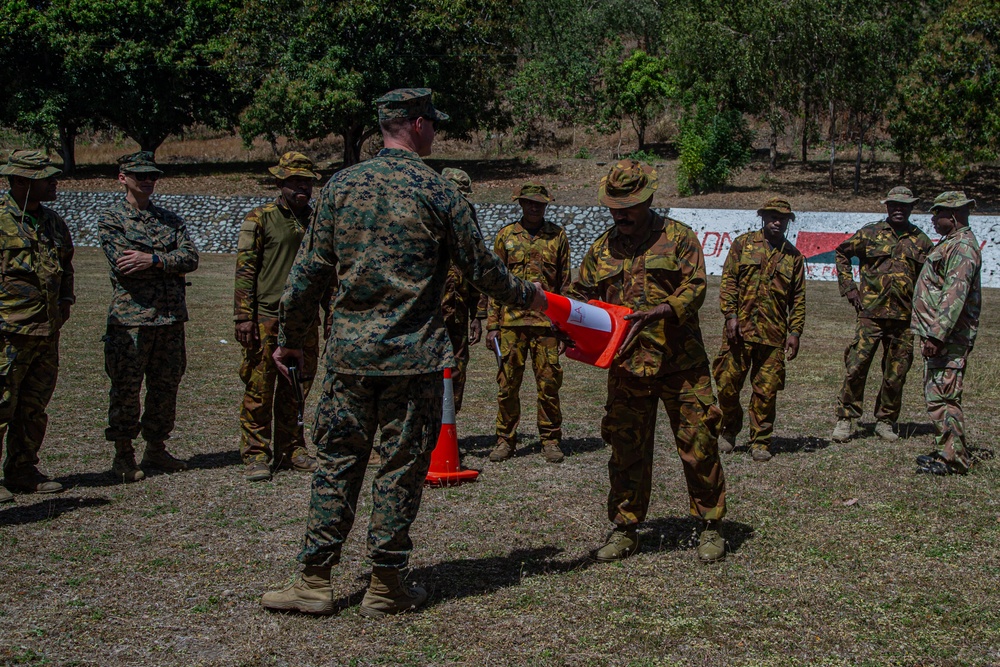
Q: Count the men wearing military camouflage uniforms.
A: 10